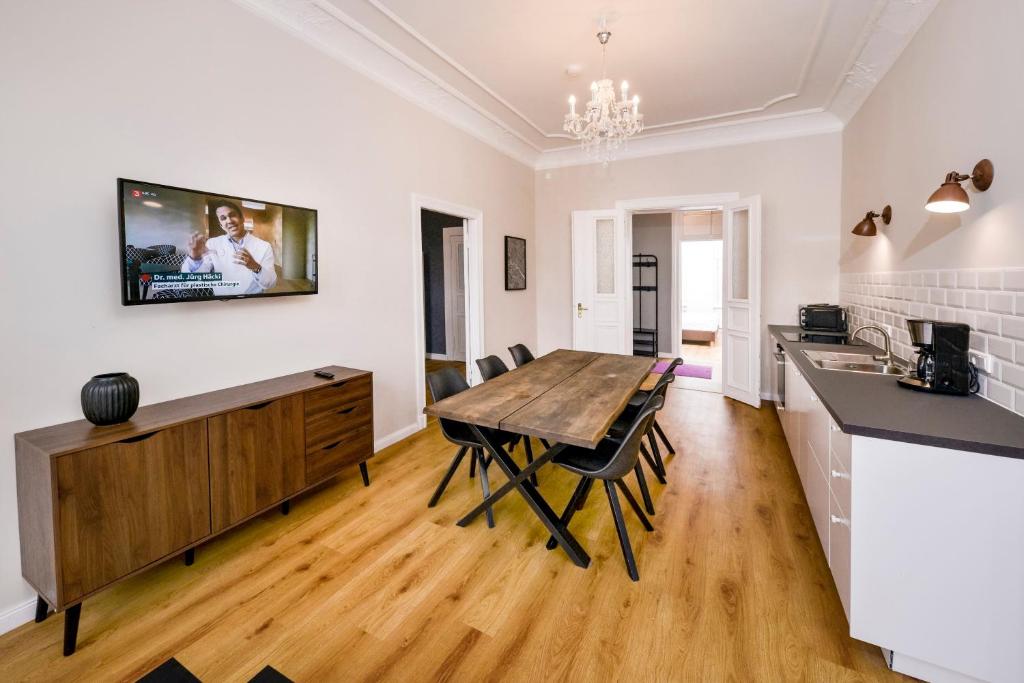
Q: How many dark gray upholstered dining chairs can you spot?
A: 6